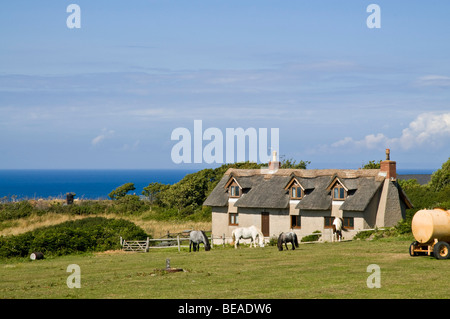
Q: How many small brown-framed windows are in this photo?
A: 7